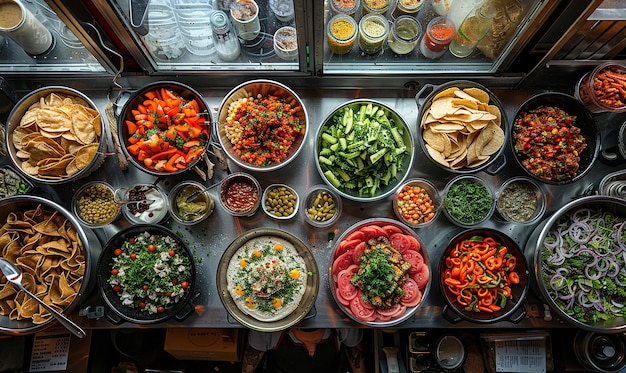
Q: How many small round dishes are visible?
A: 9